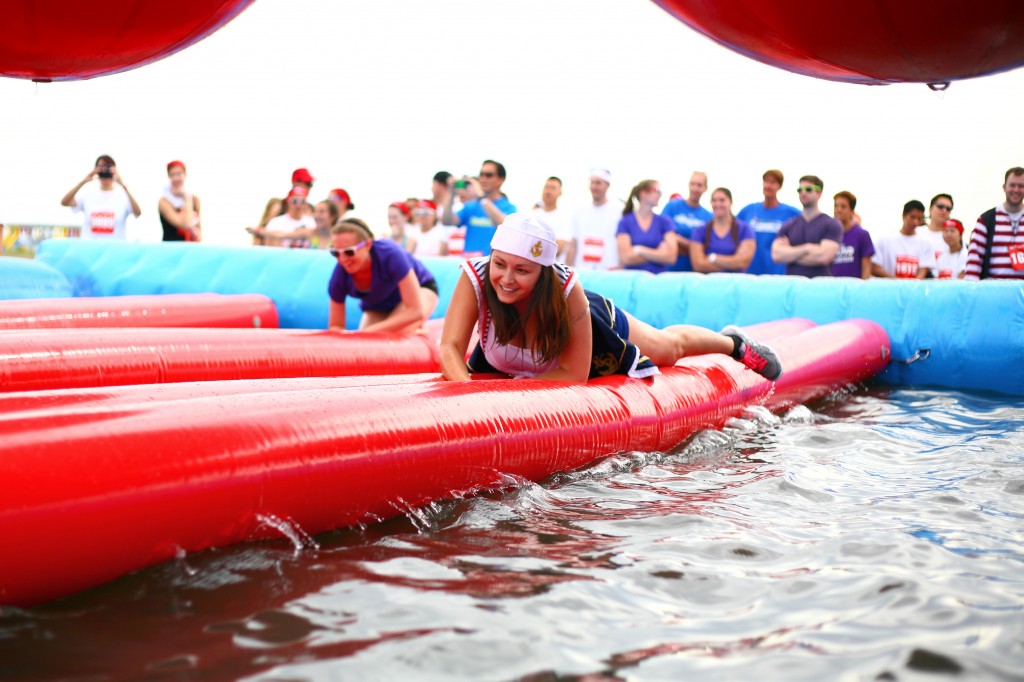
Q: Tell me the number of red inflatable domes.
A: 2